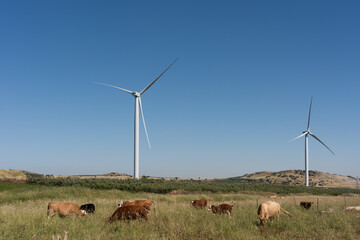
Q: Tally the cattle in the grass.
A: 8